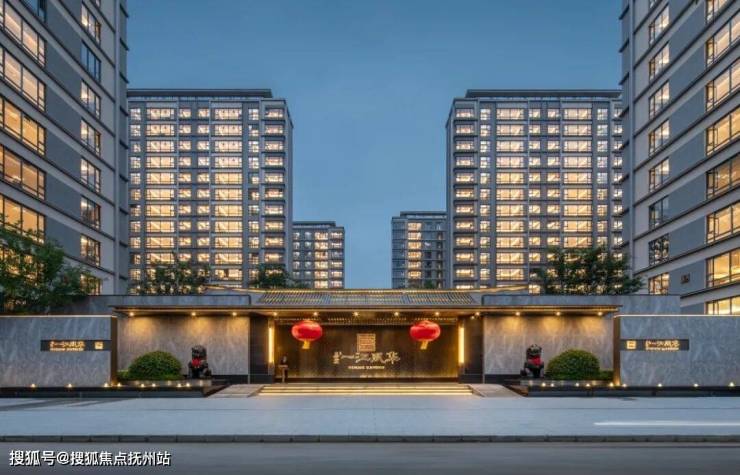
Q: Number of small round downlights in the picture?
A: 12